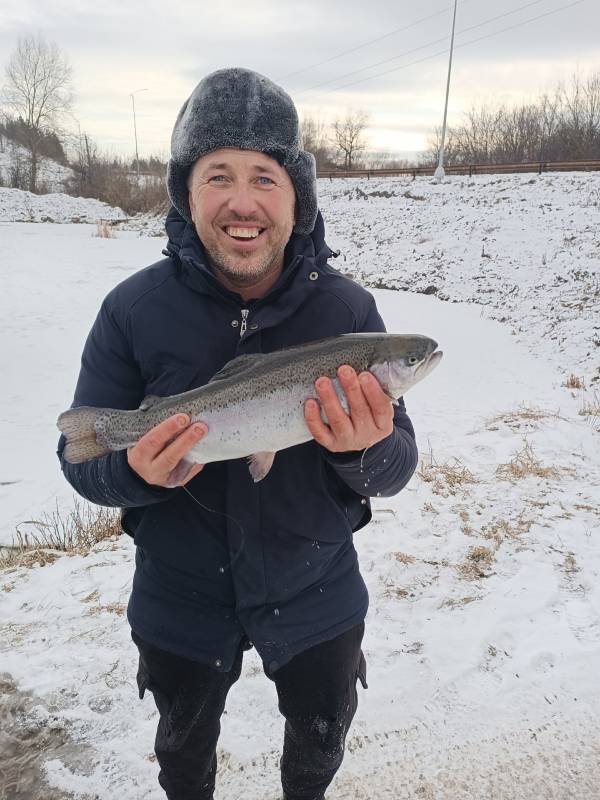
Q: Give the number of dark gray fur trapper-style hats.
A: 1